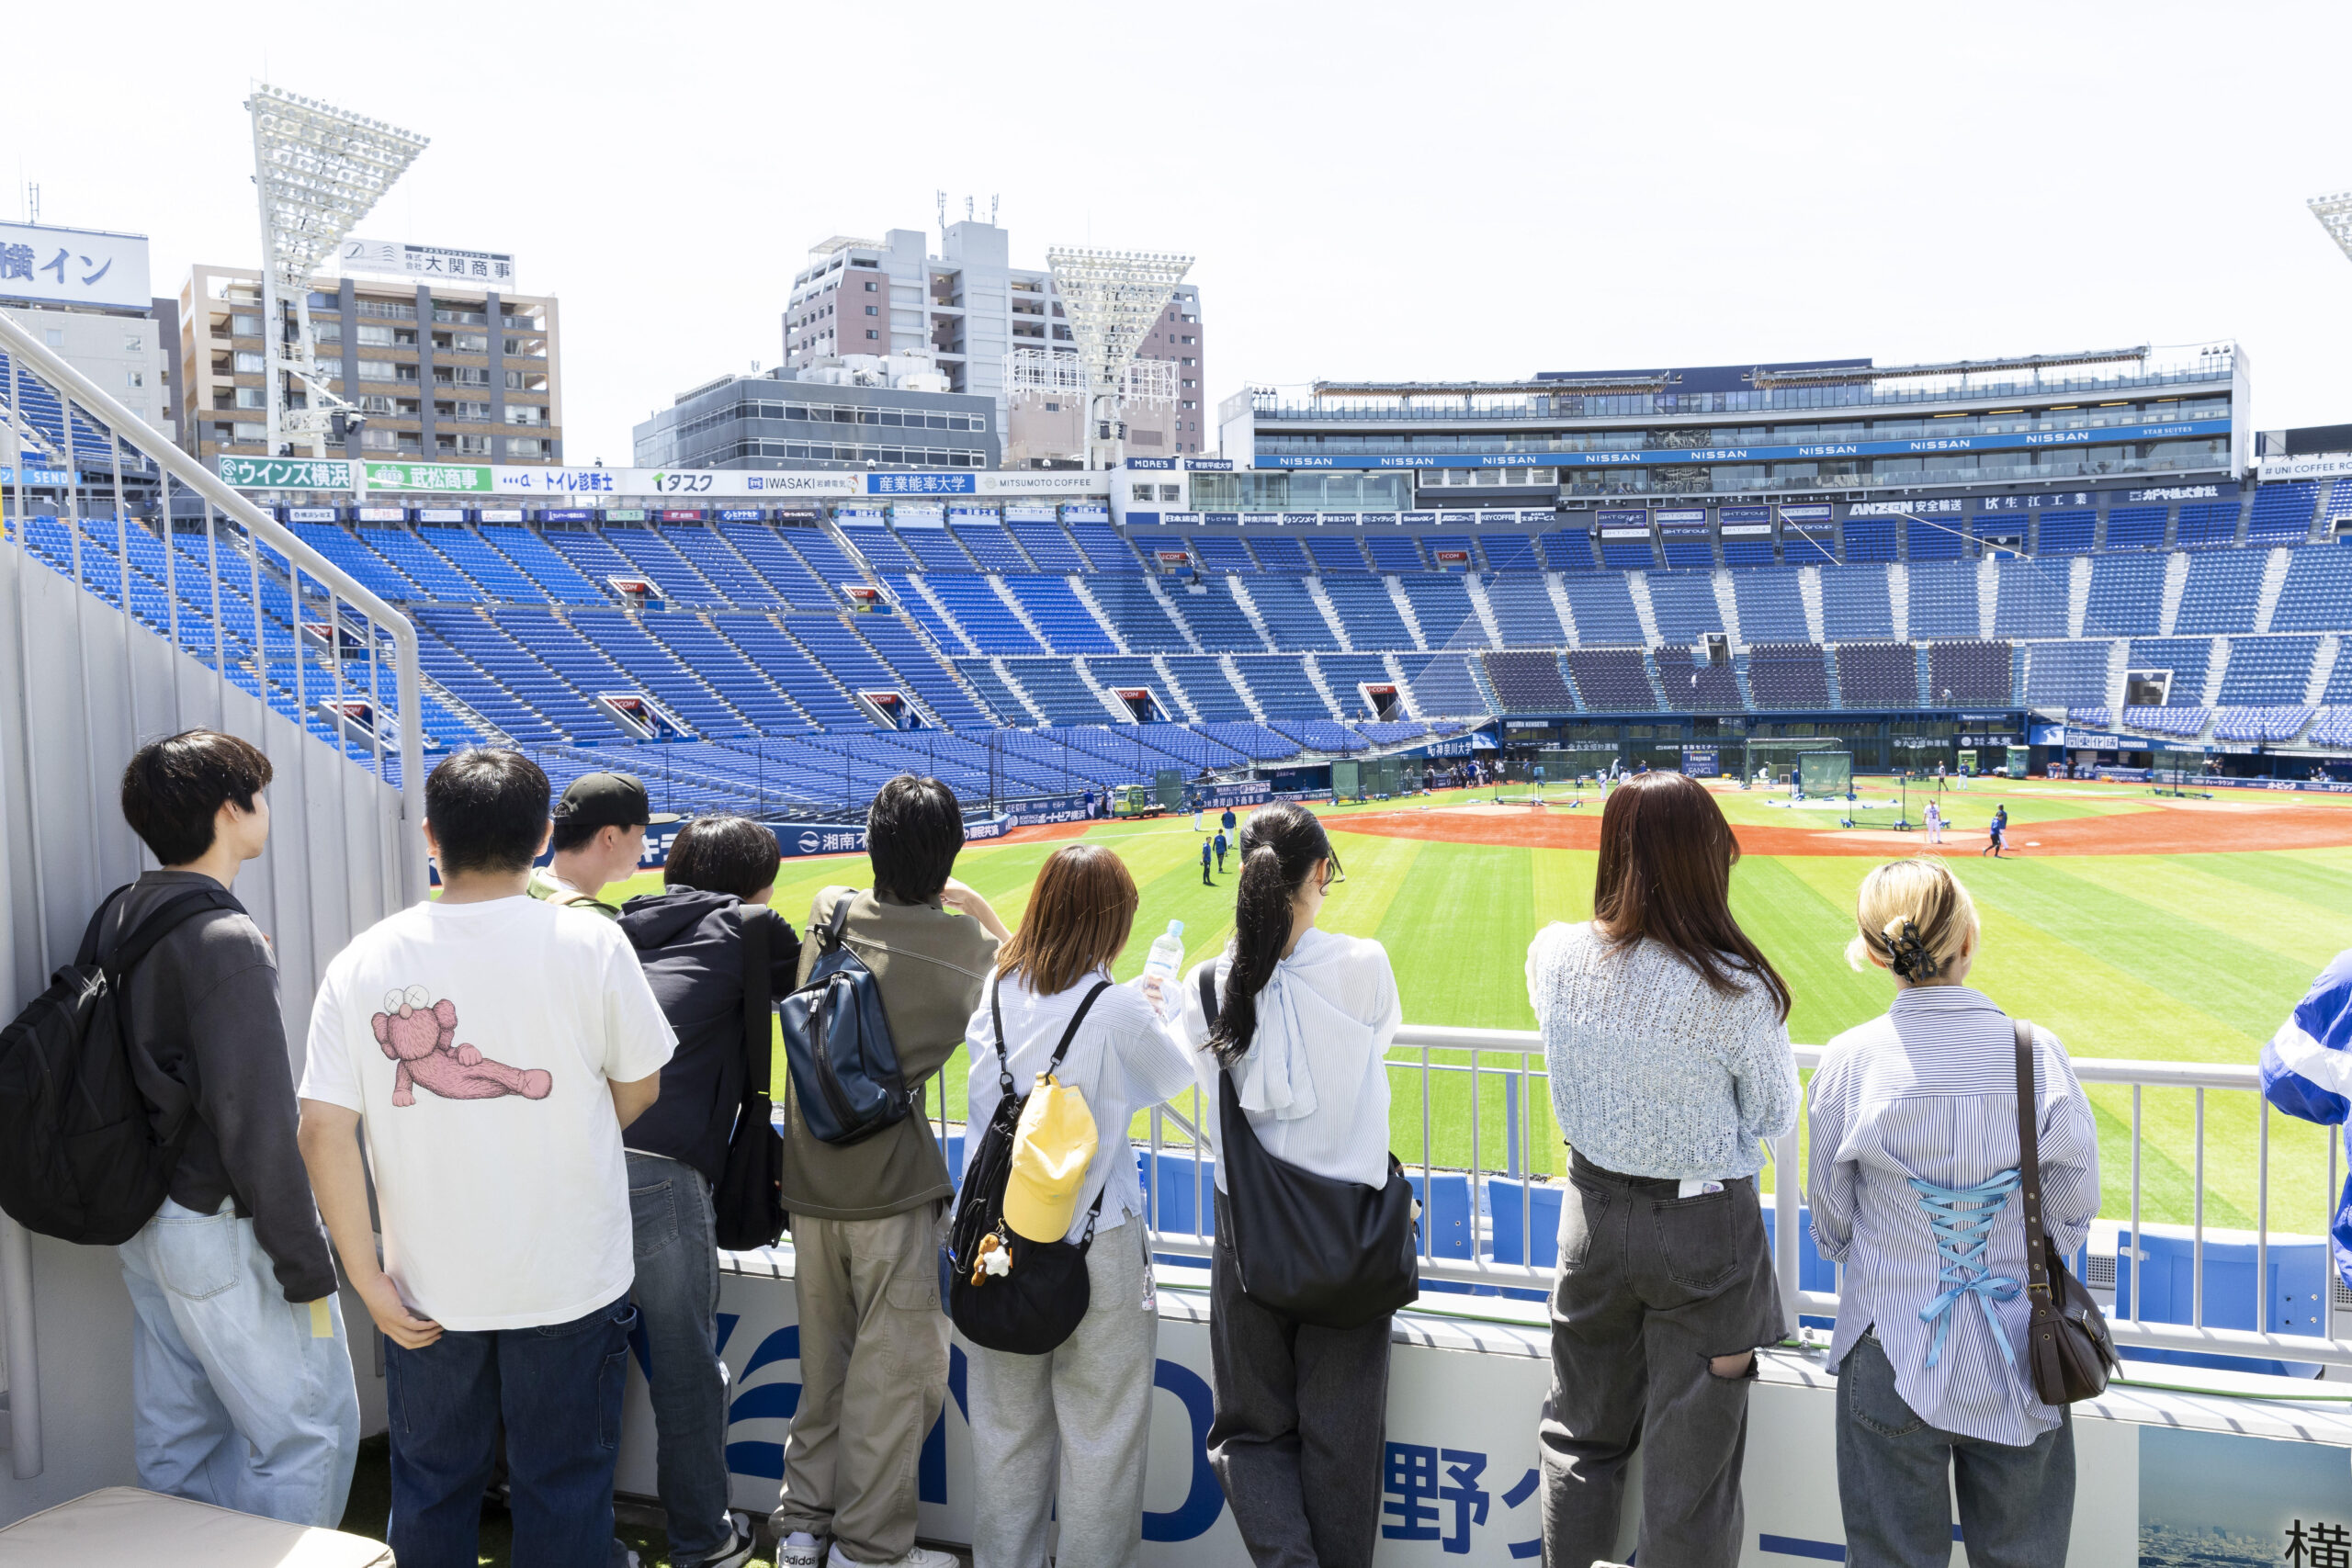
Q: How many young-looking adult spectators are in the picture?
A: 9